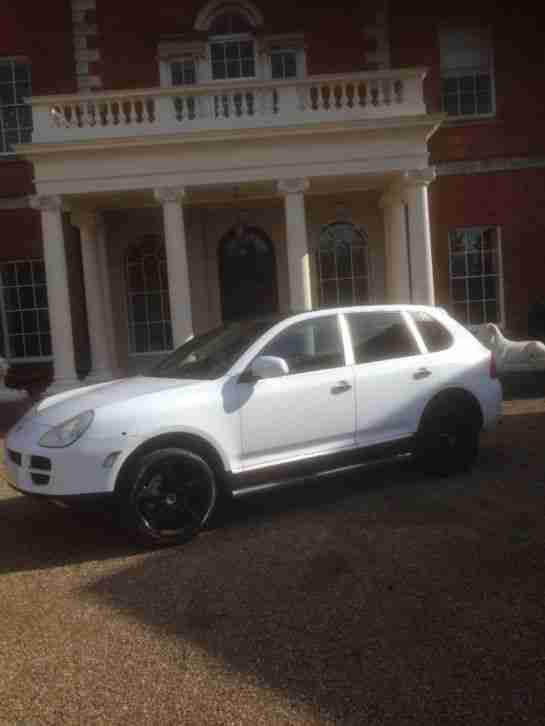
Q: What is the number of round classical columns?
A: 6